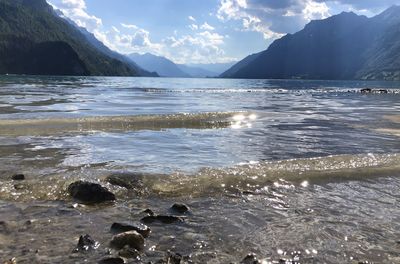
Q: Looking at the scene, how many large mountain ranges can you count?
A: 2